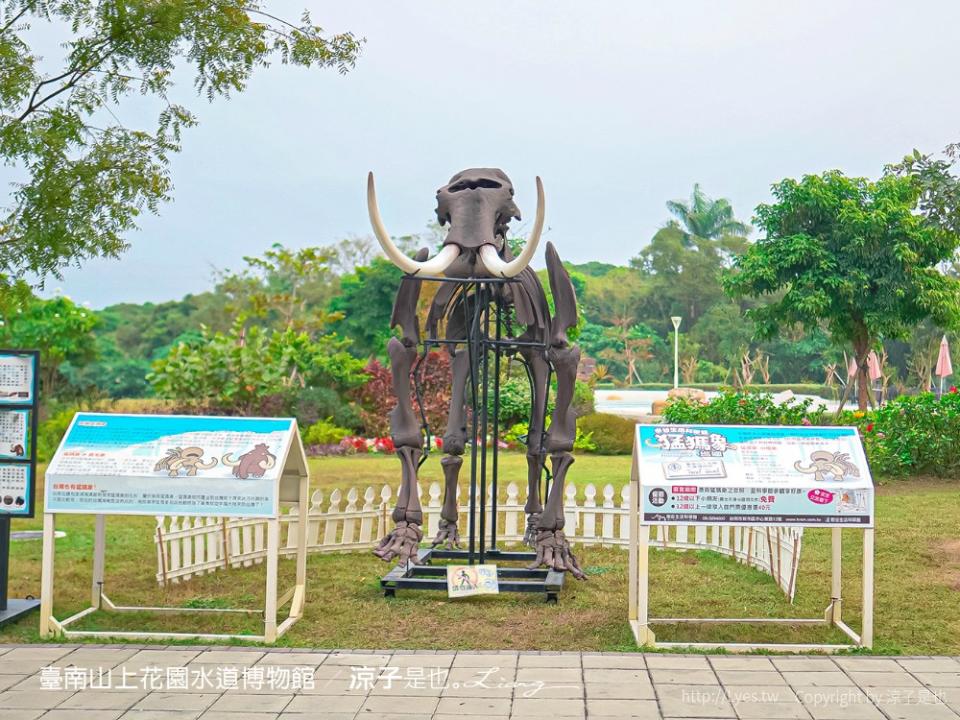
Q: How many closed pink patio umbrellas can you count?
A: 3